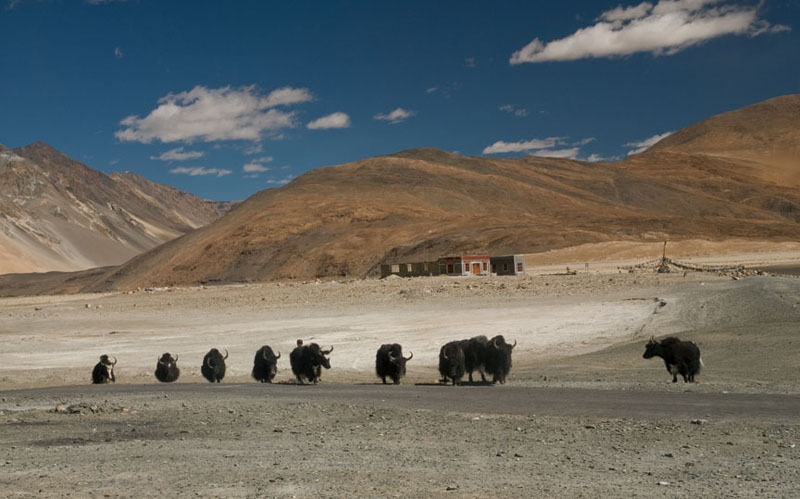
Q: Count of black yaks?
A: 10